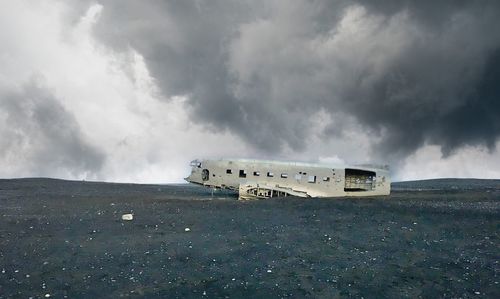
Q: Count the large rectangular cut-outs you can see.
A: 1